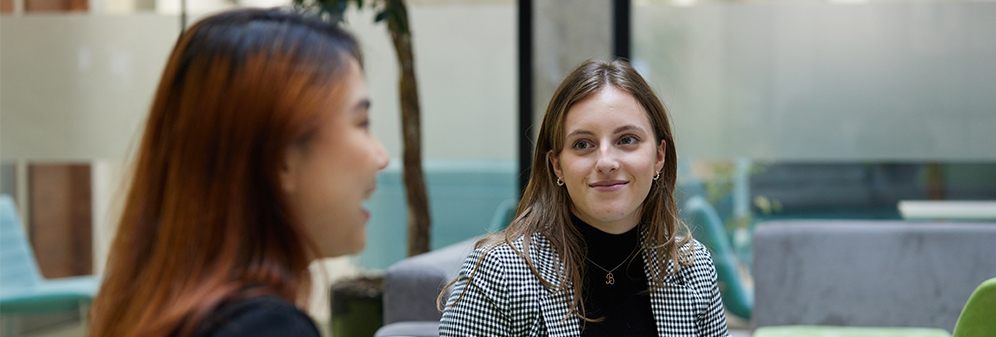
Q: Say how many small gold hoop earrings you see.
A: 2